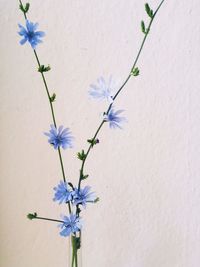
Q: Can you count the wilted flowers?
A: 0